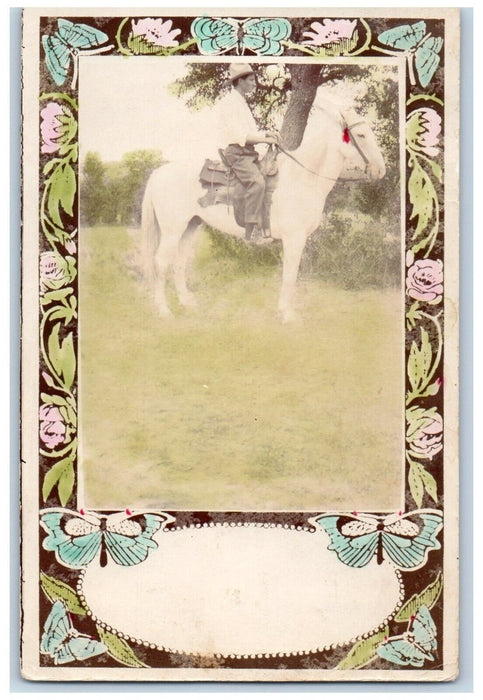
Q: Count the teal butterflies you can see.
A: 7